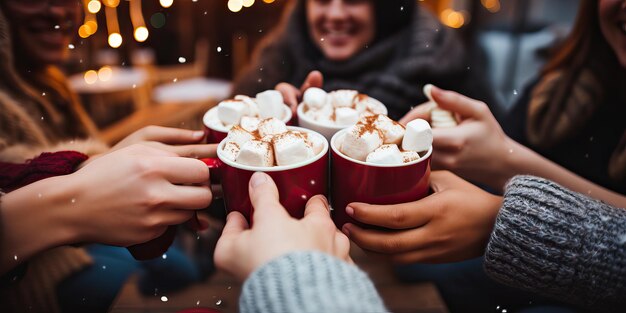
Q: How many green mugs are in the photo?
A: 0